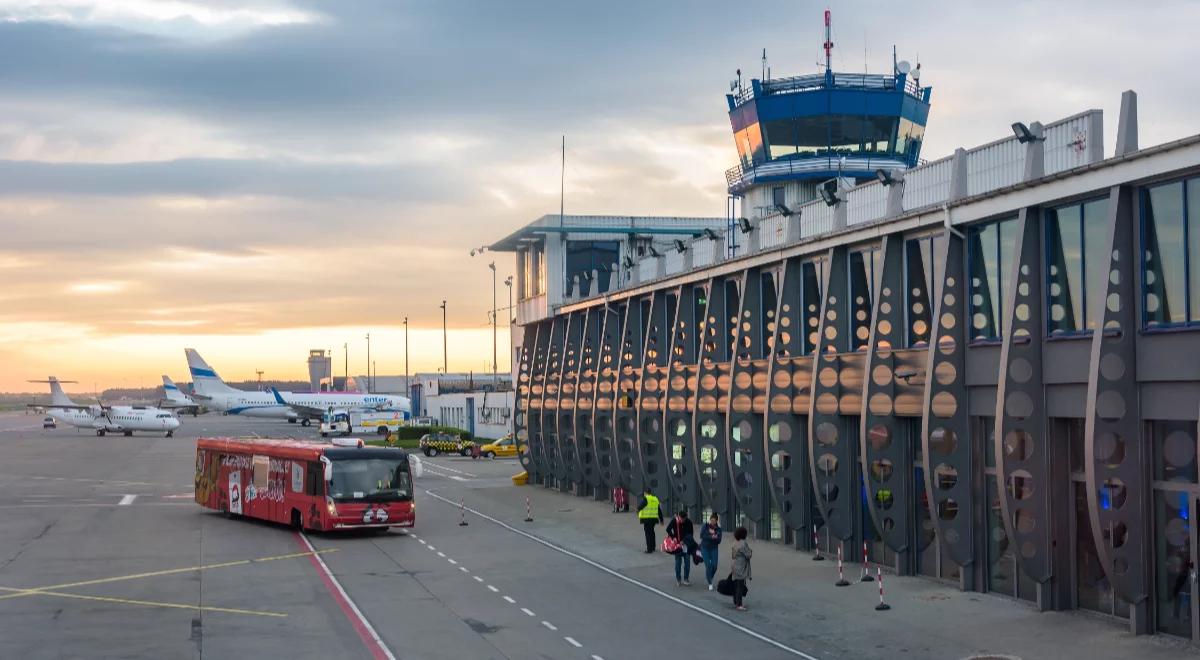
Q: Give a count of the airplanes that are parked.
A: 3